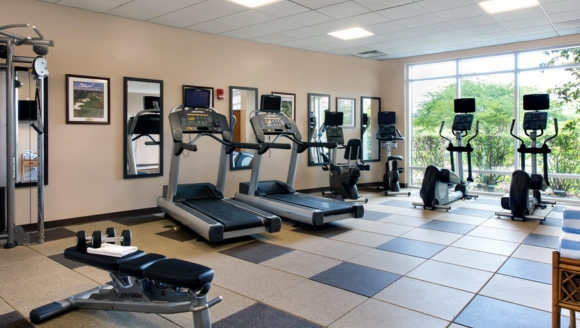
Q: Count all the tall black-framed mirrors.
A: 5